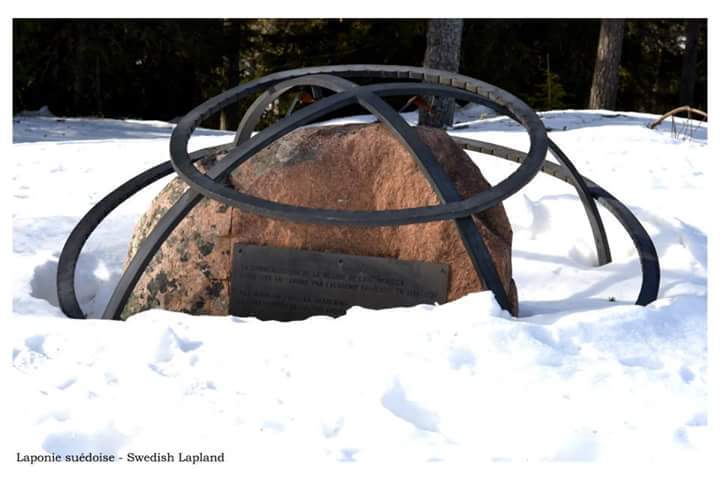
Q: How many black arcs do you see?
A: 4